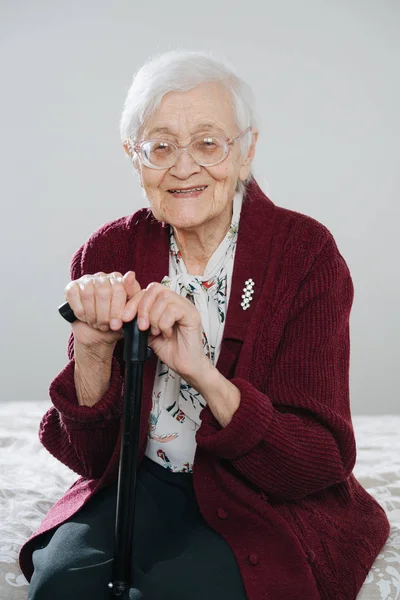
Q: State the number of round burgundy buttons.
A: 2